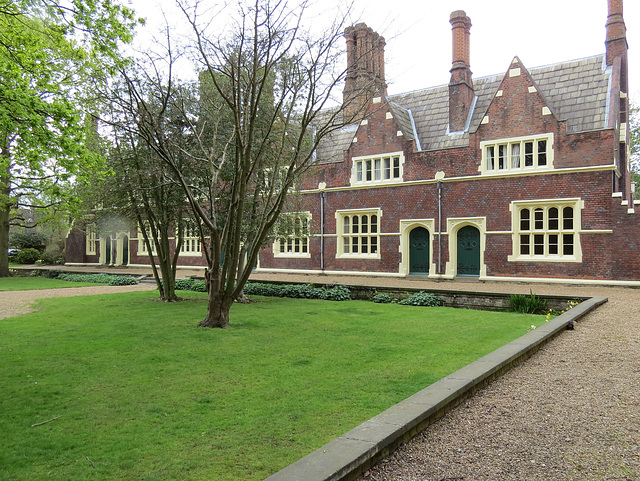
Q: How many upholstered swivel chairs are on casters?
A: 0